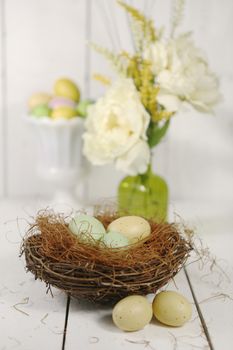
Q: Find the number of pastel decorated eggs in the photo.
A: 11